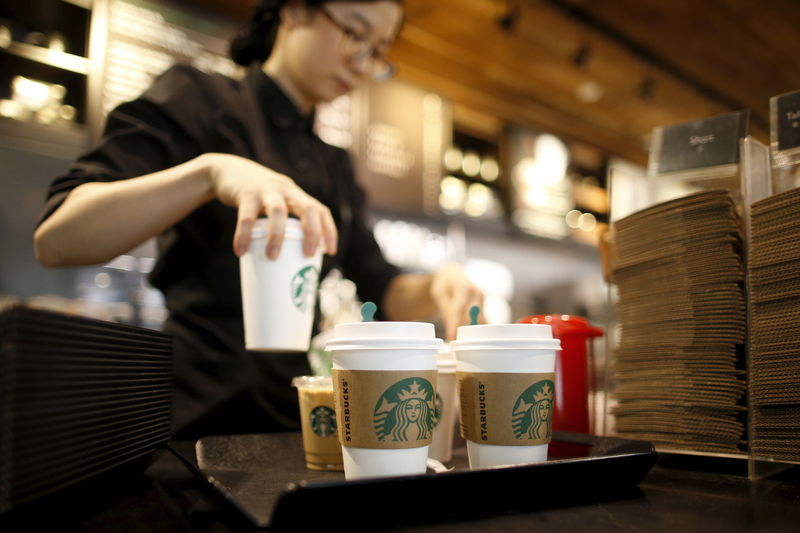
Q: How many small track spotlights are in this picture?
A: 3